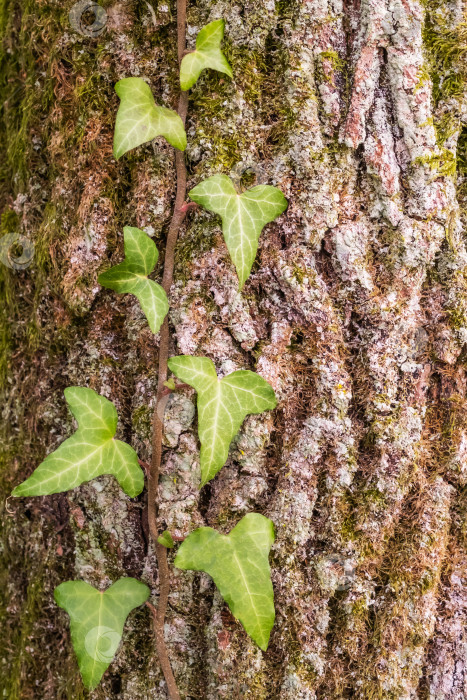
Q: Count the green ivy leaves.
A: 8